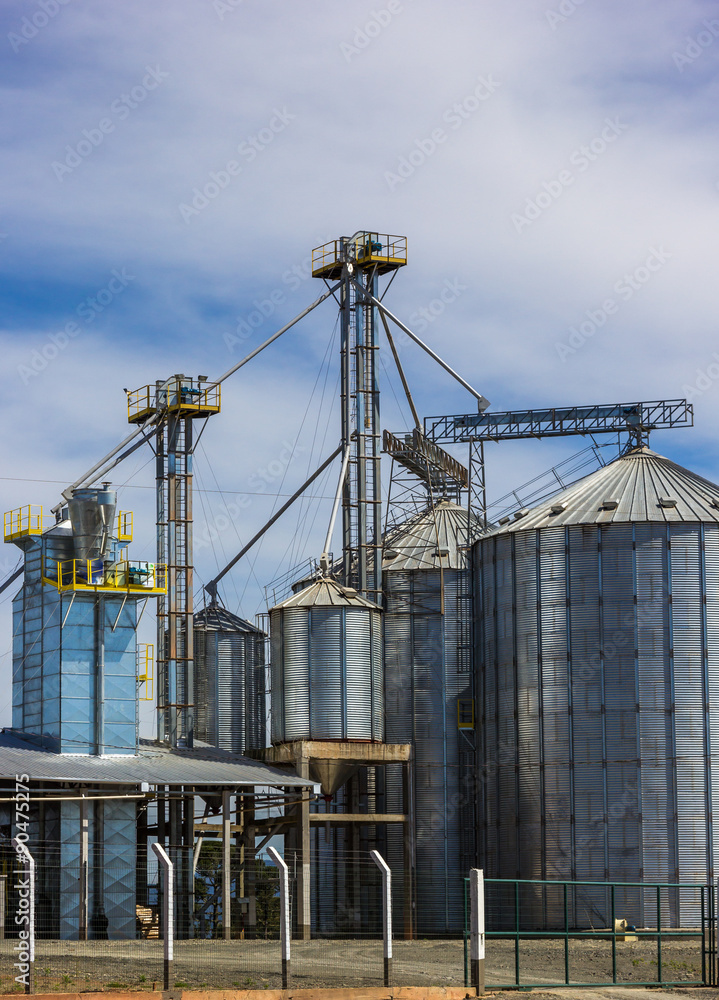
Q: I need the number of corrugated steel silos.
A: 4